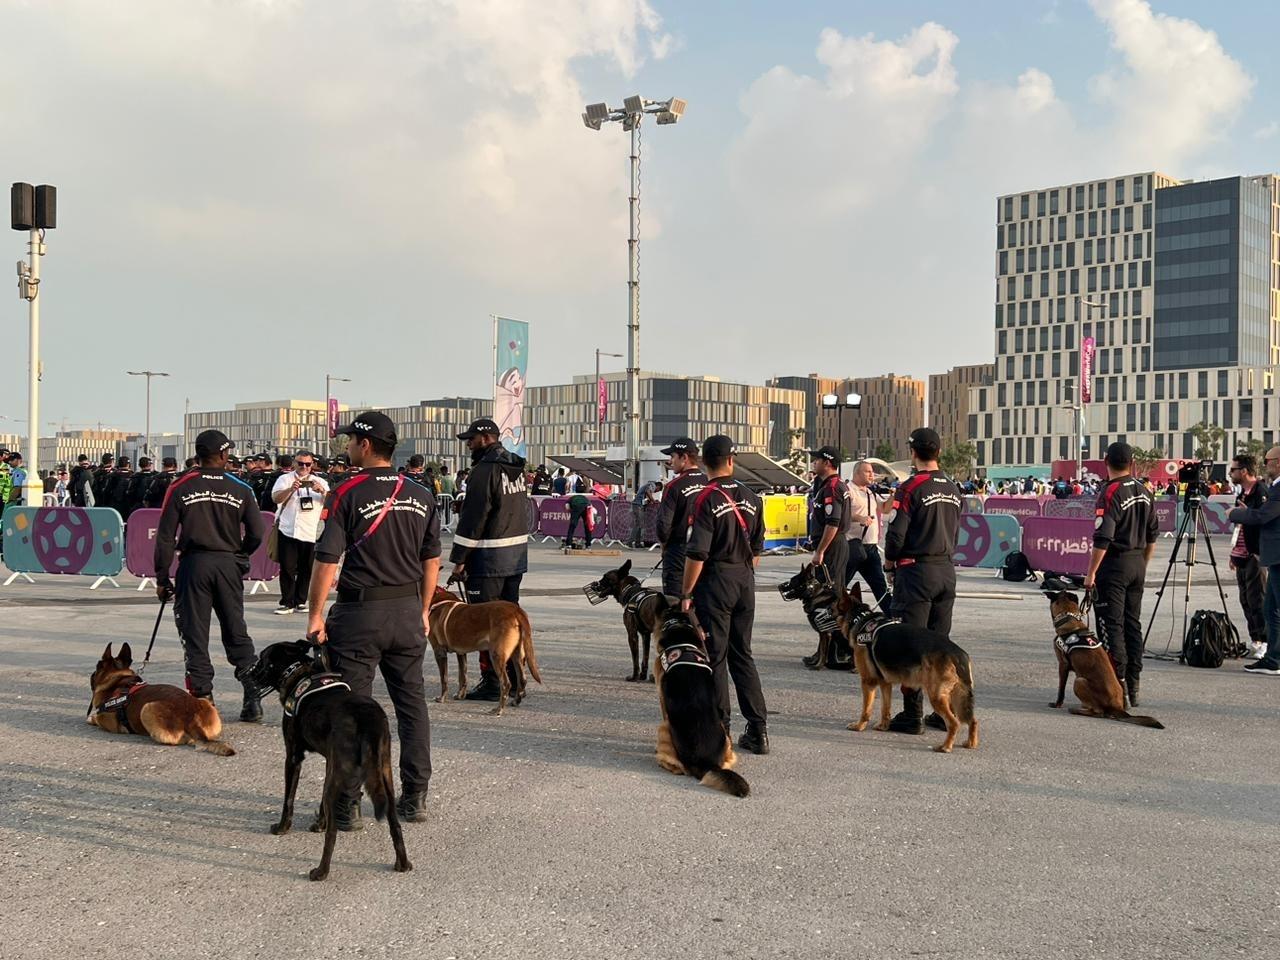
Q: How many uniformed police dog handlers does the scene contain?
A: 8